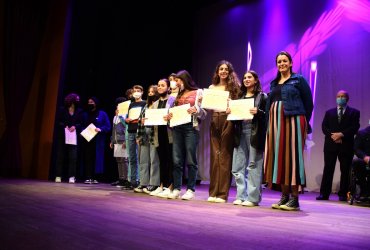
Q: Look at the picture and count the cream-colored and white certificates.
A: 9